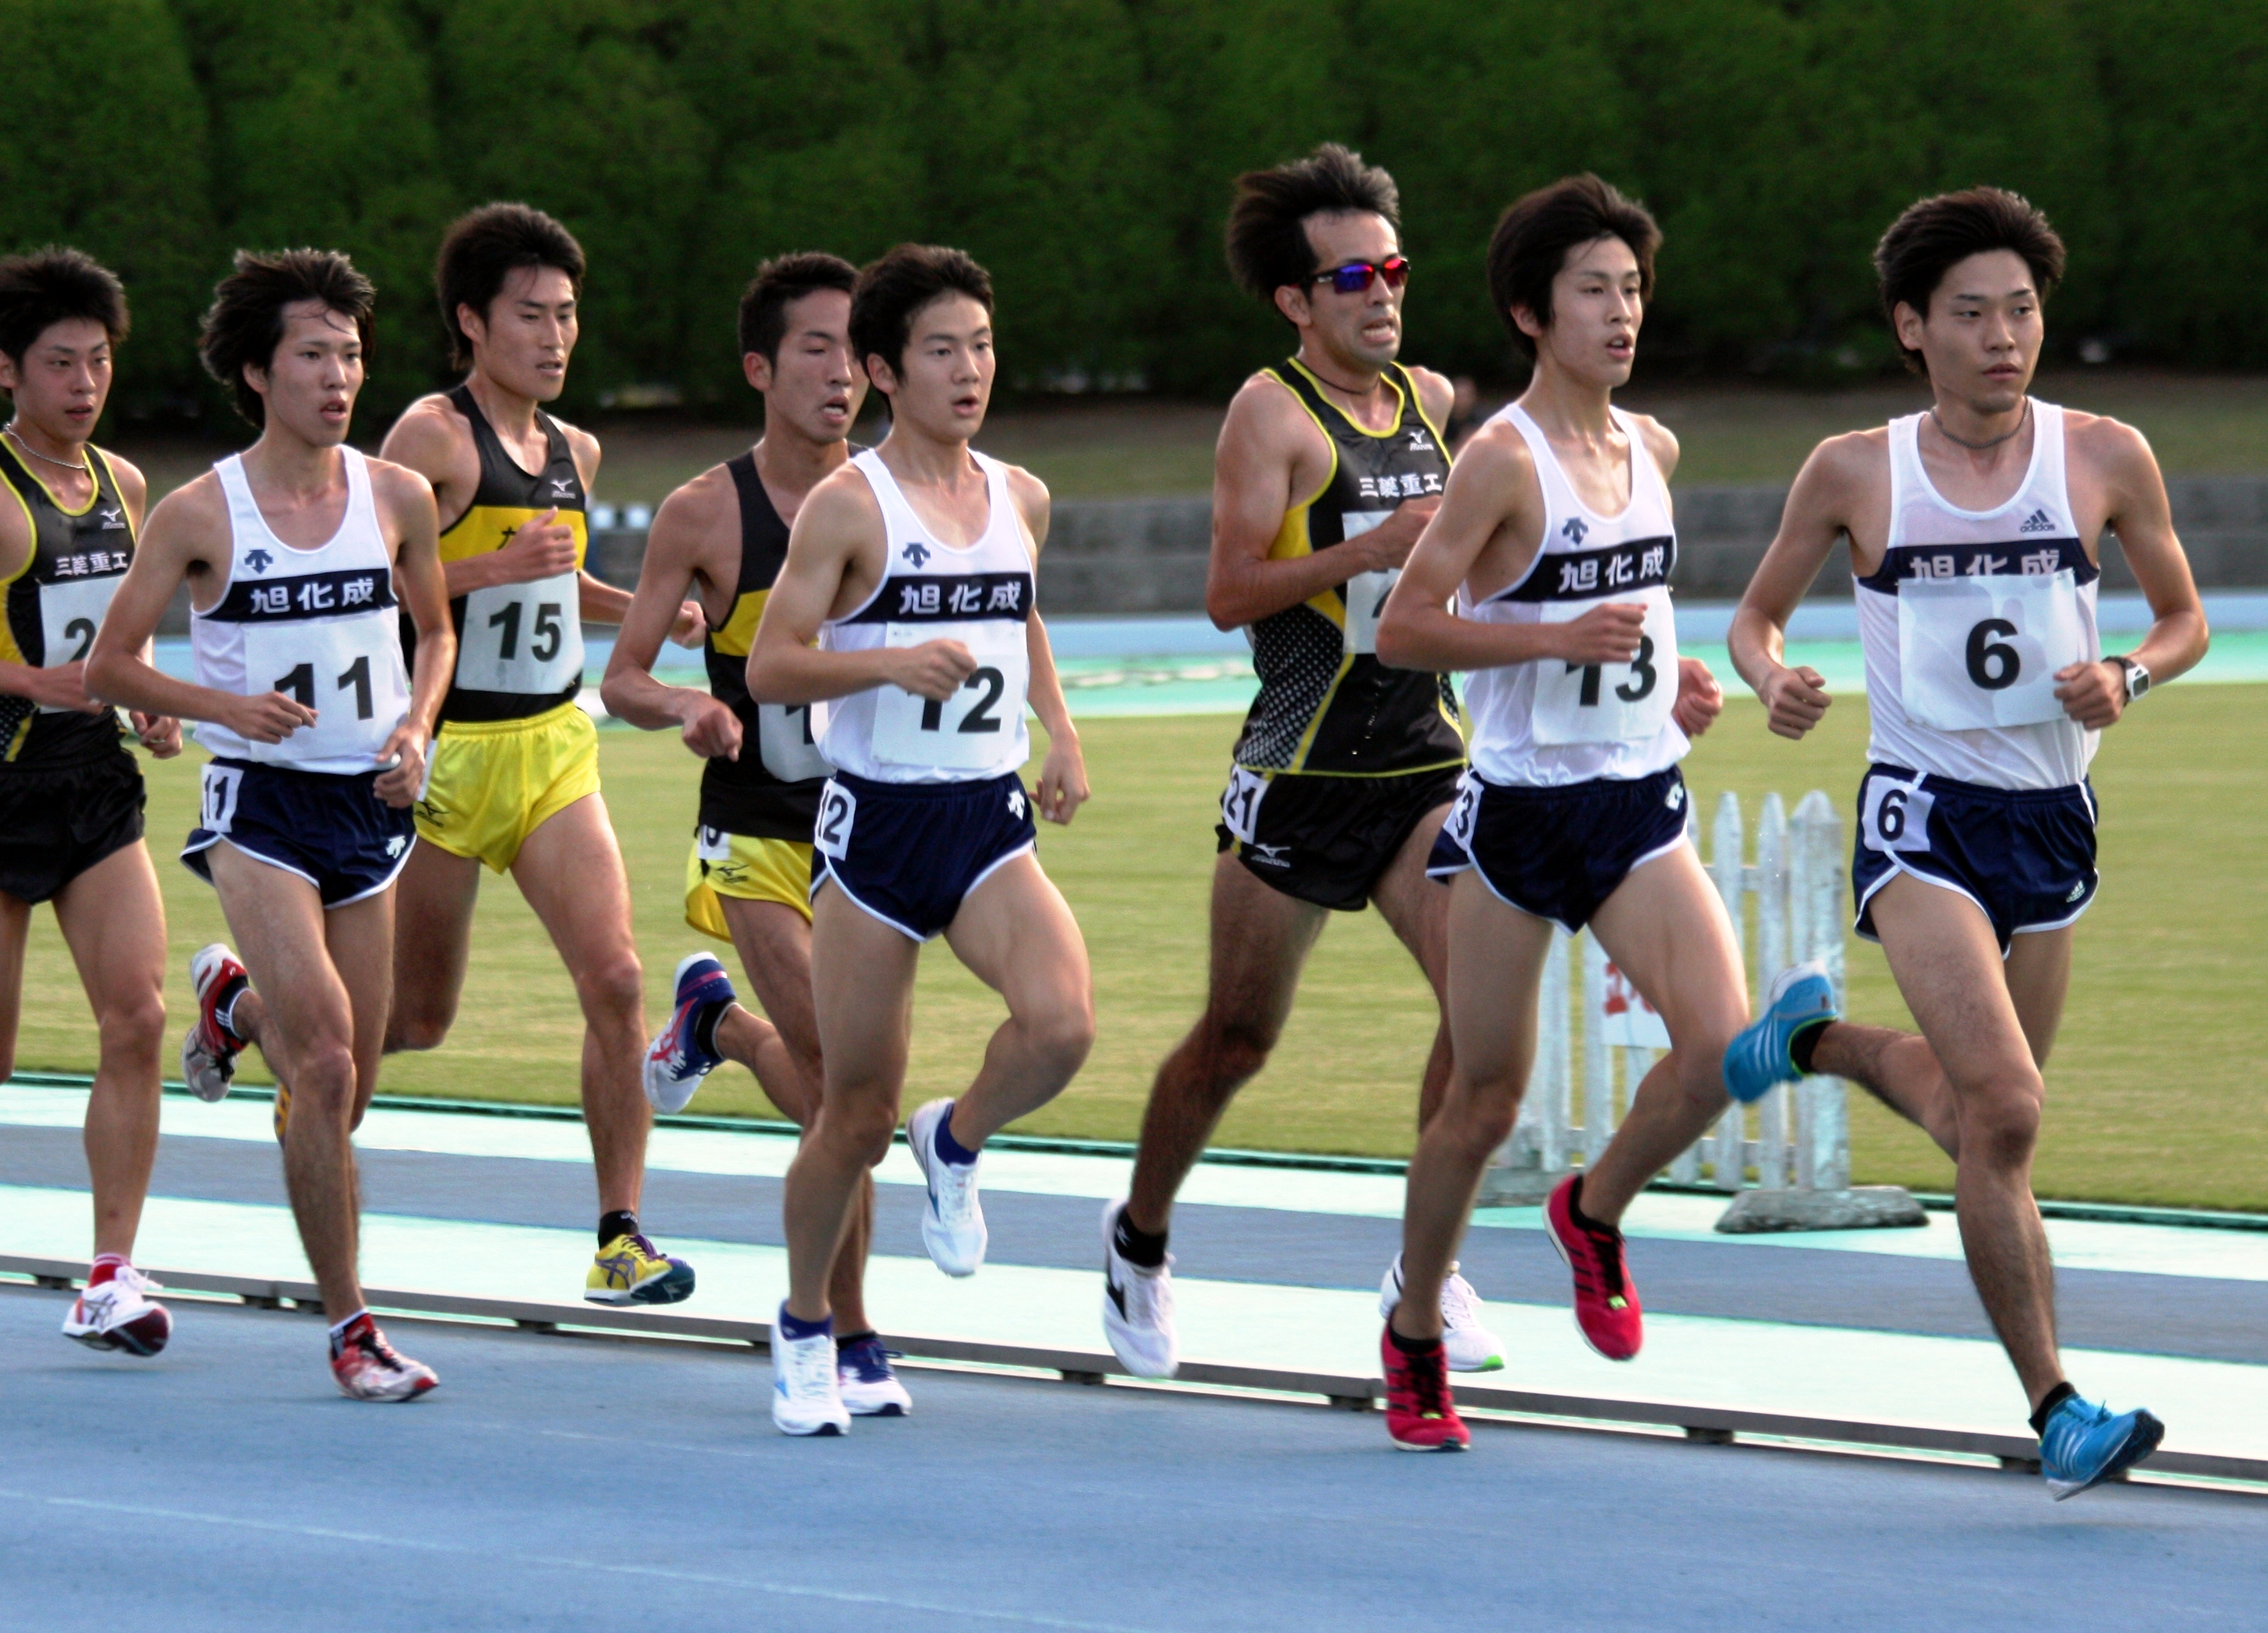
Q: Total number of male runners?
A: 8